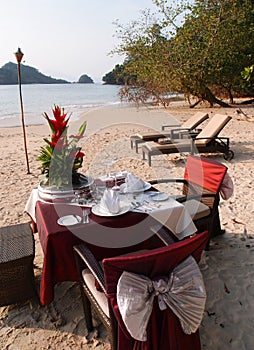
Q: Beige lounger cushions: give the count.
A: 2